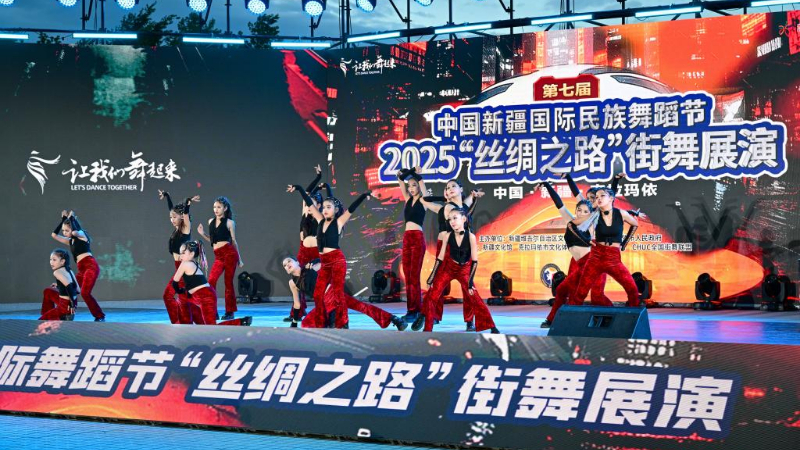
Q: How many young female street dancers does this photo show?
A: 14